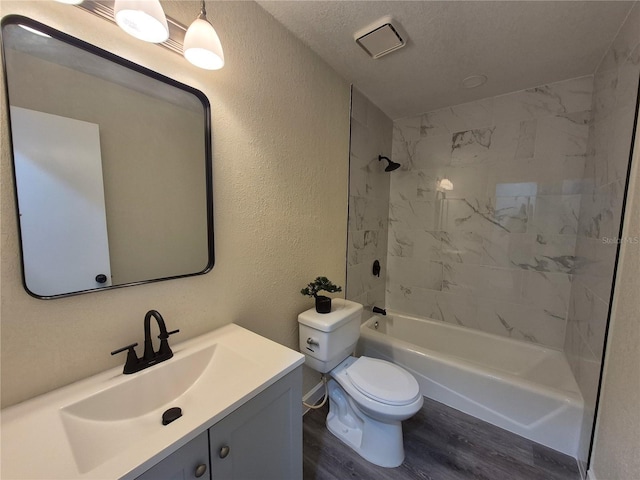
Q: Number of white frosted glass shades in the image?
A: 3